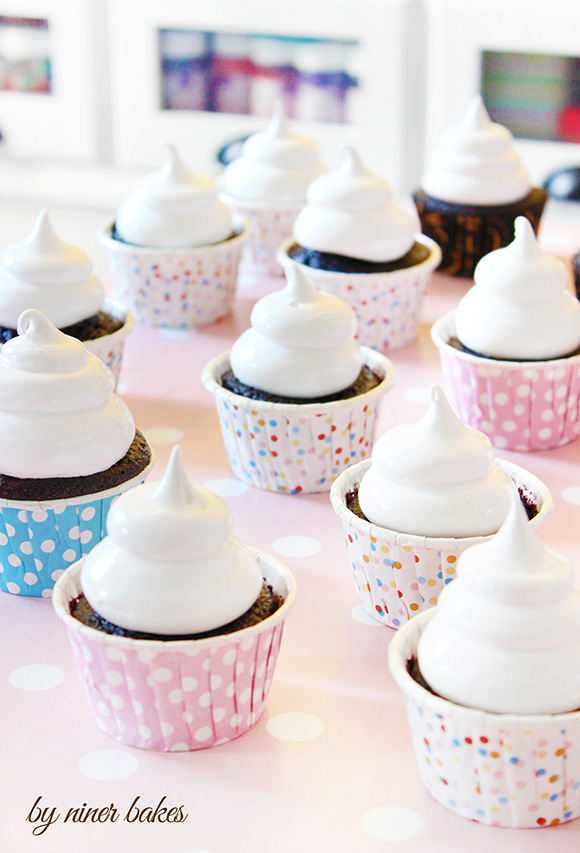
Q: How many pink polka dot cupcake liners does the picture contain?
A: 2